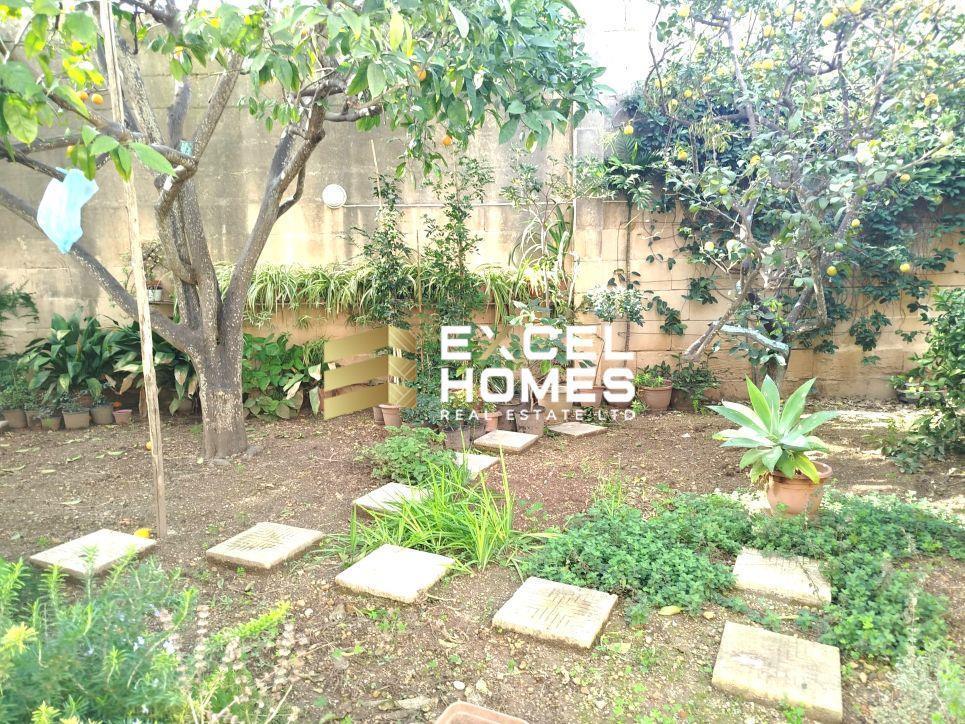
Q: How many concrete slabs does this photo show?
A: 10